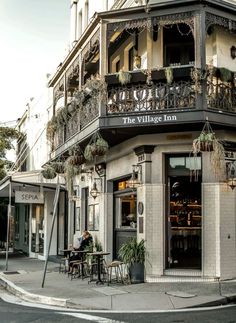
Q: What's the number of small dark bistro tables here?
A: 3